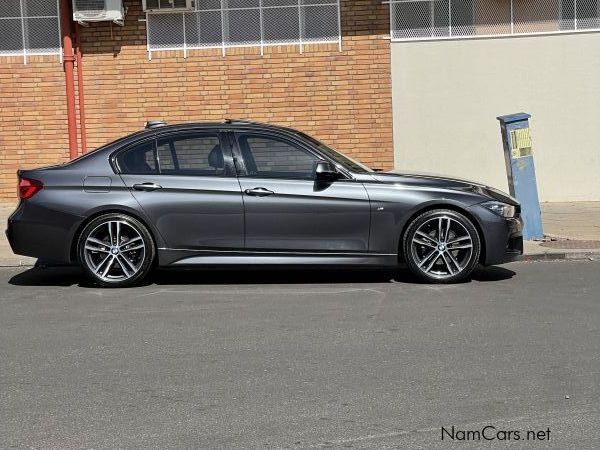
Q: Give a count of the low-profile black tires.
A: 2